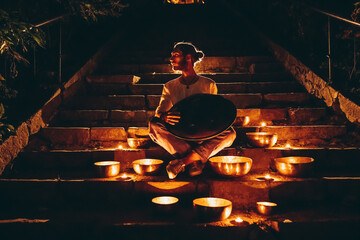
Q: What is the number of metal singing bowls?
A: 10